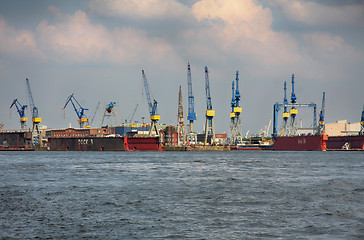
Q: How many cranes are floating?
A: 0